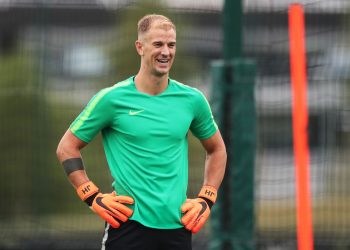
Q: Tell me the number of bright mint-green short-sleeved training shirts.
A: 1